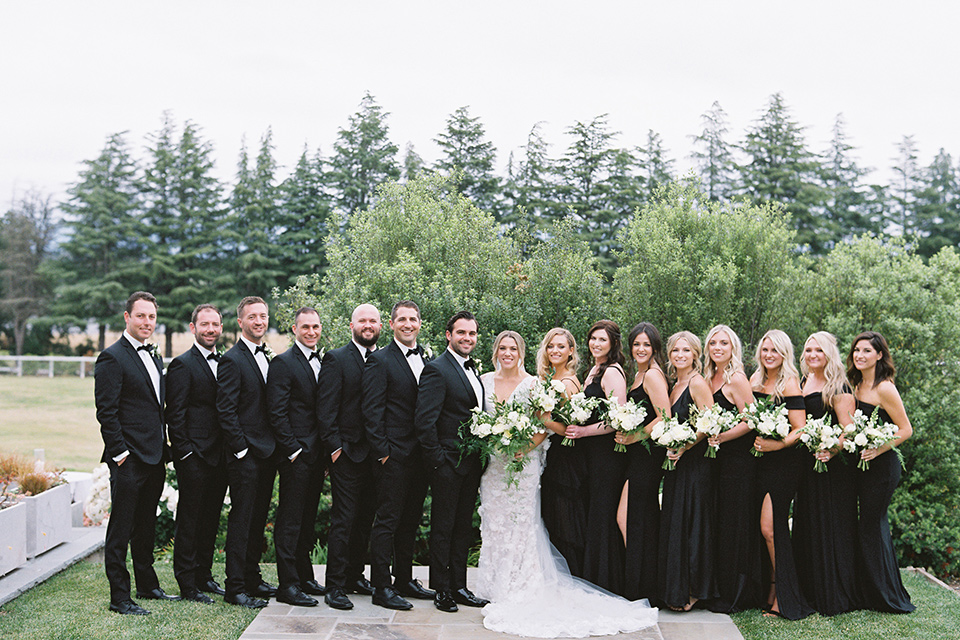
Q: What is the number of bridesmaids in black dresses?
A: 8